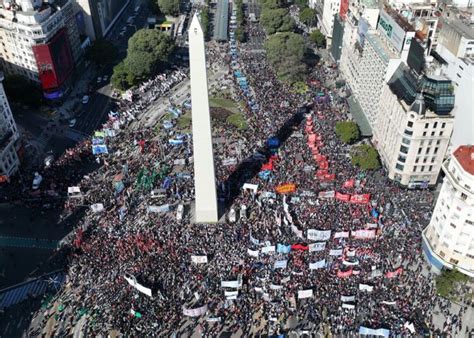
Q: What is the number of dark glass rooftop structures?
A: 1